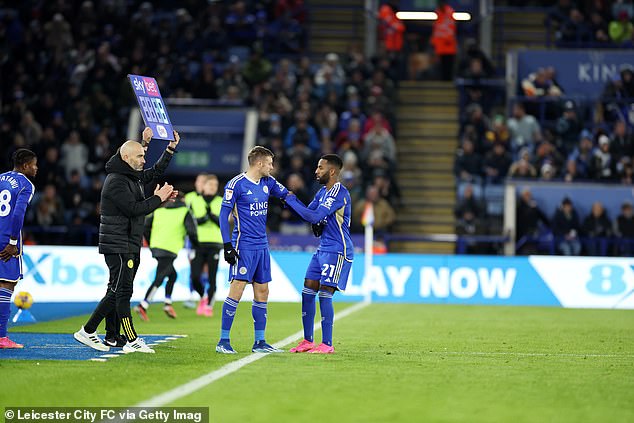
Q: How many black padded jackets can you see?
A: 1